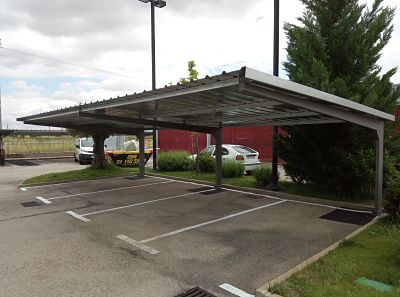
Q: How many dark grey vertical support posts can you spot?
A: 3